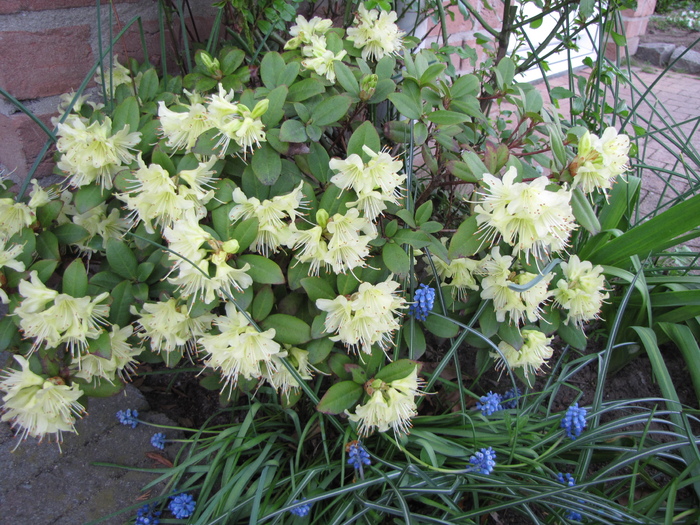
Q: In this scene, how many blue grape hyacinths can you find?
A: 13